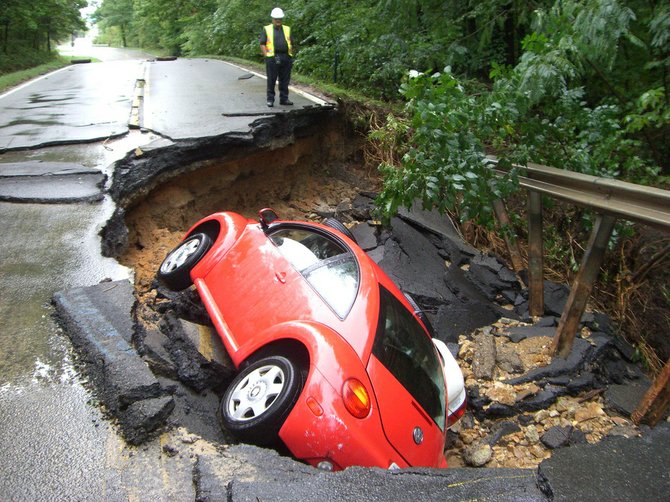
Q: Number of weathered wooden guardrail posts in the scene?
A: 4